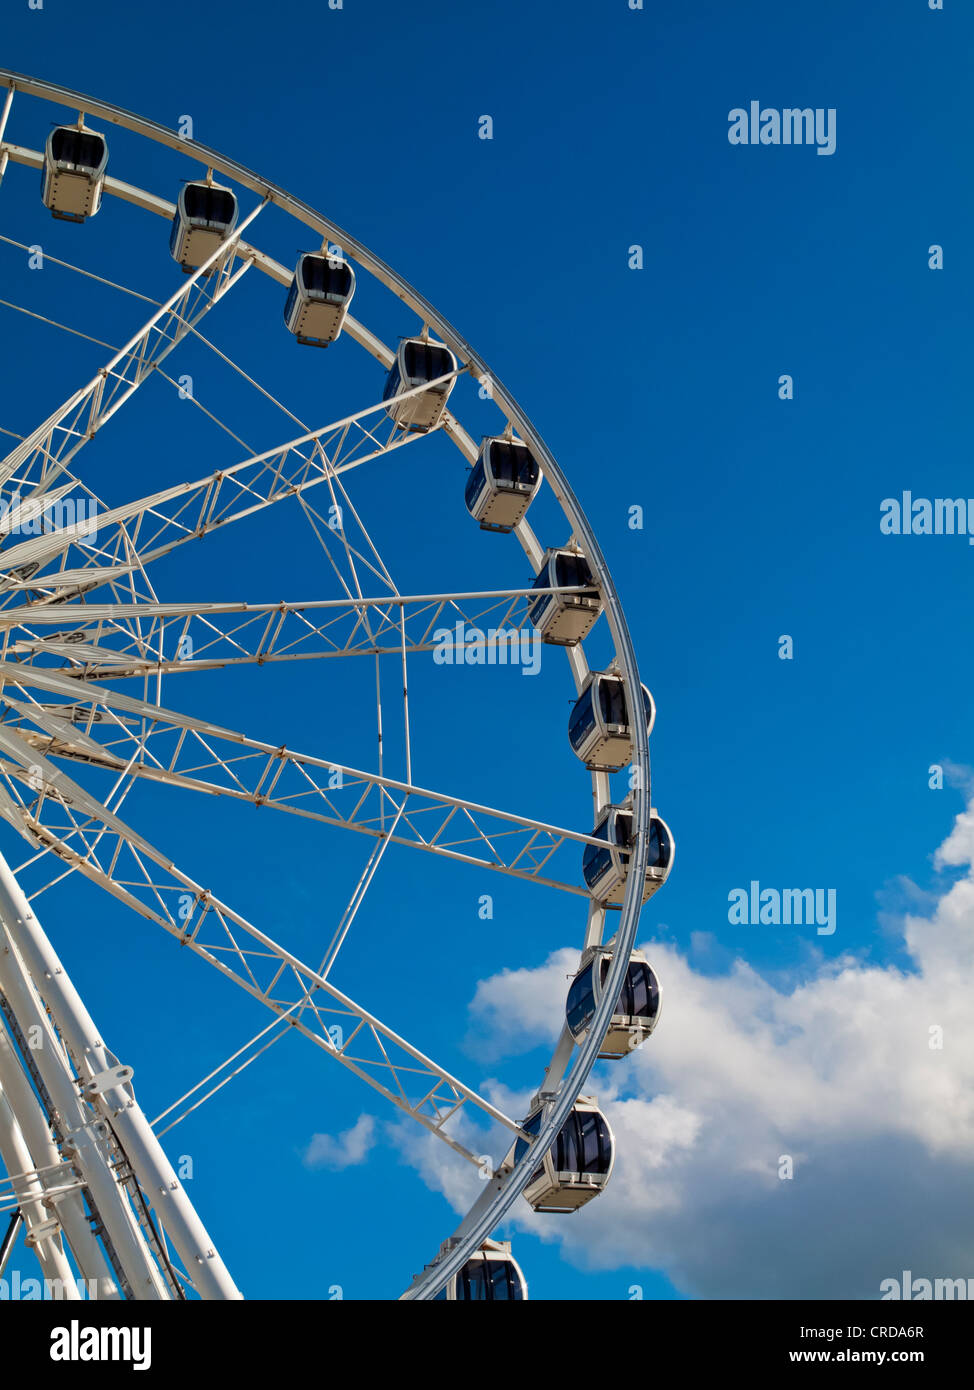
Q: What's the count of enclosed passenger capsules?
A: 11